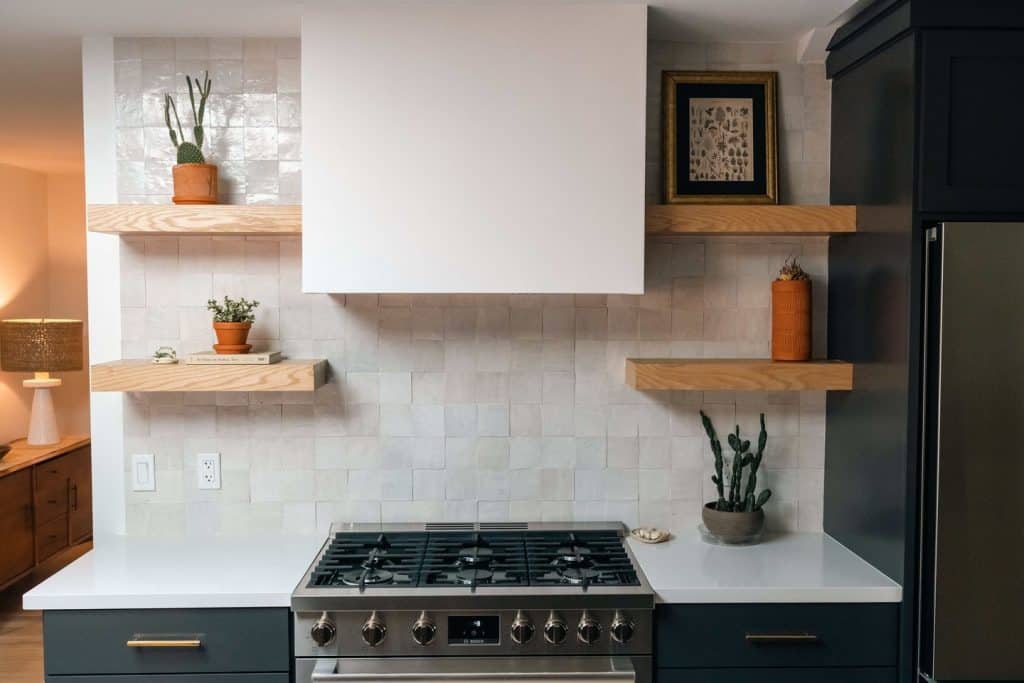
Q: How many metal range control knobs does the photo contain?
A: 7